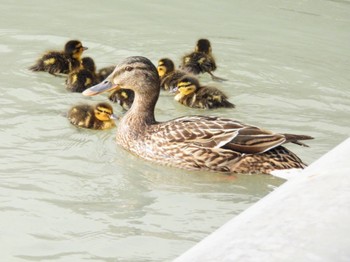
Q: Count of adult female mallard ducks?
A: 1